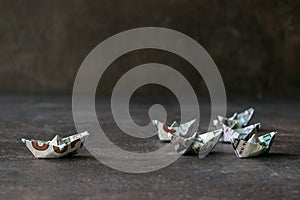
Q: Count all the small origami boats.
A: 6